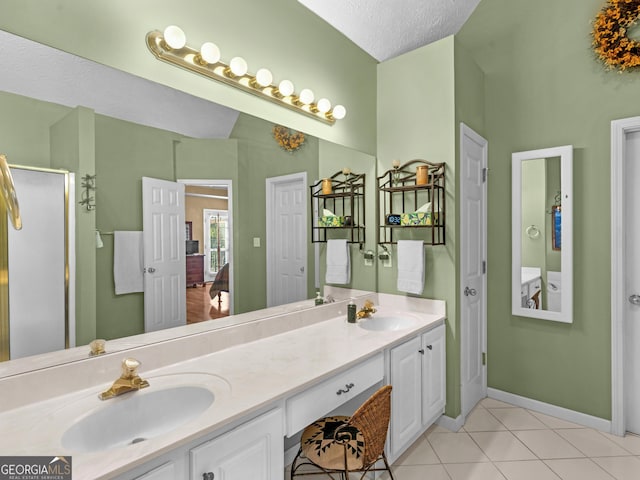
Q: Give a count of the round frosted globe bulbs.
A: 8